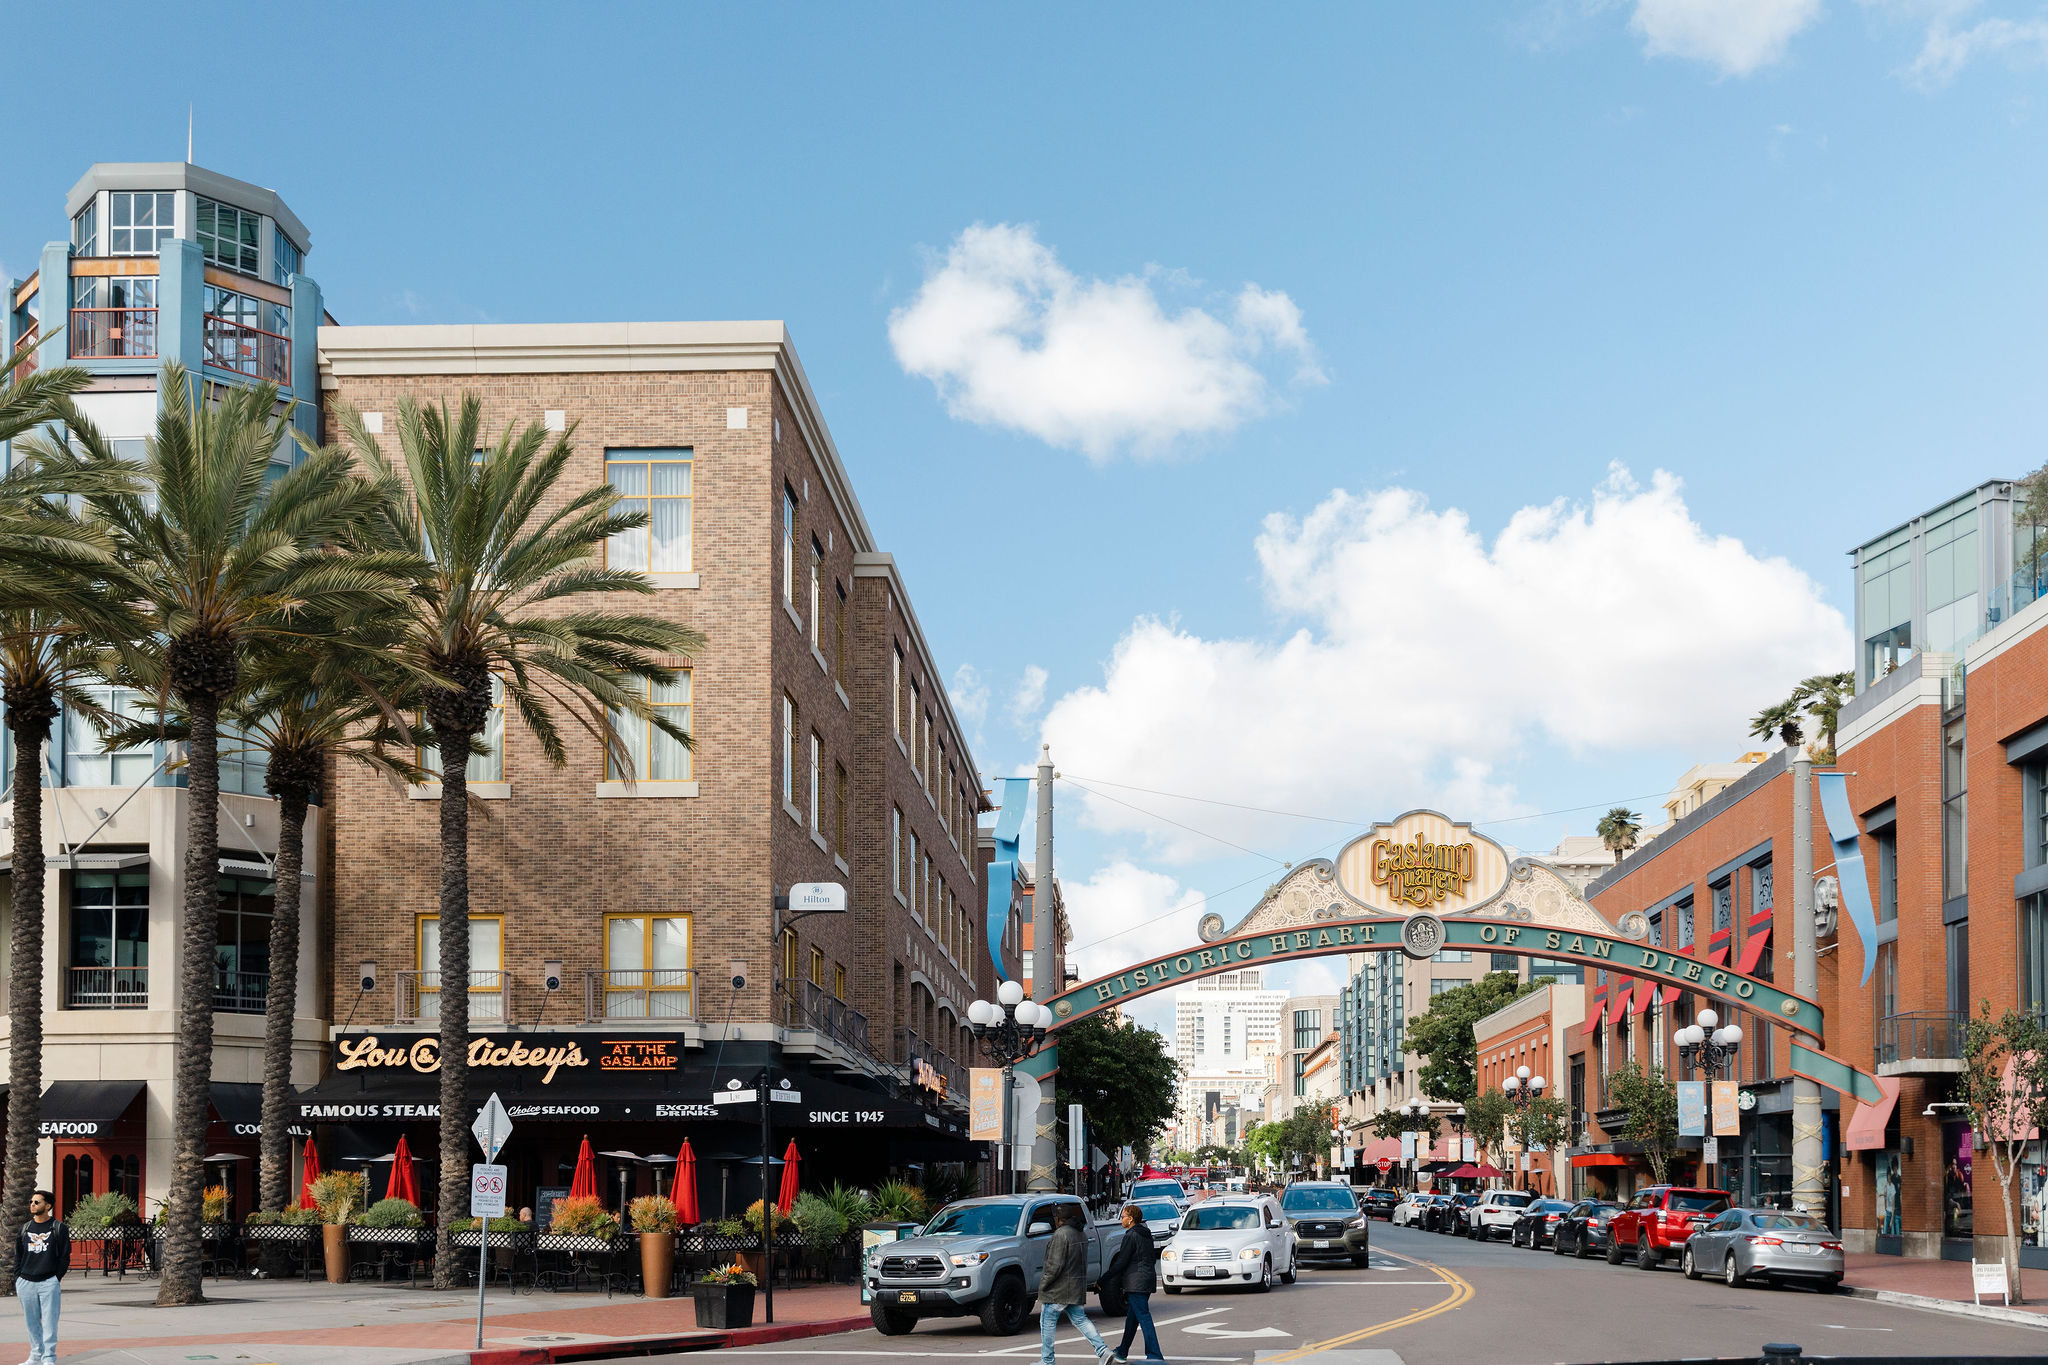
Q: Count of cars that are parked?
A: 9